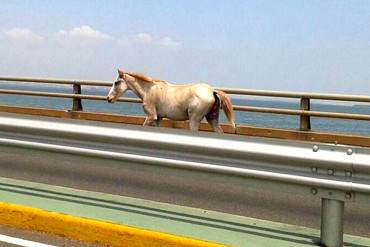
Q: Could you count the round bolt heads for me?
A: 7